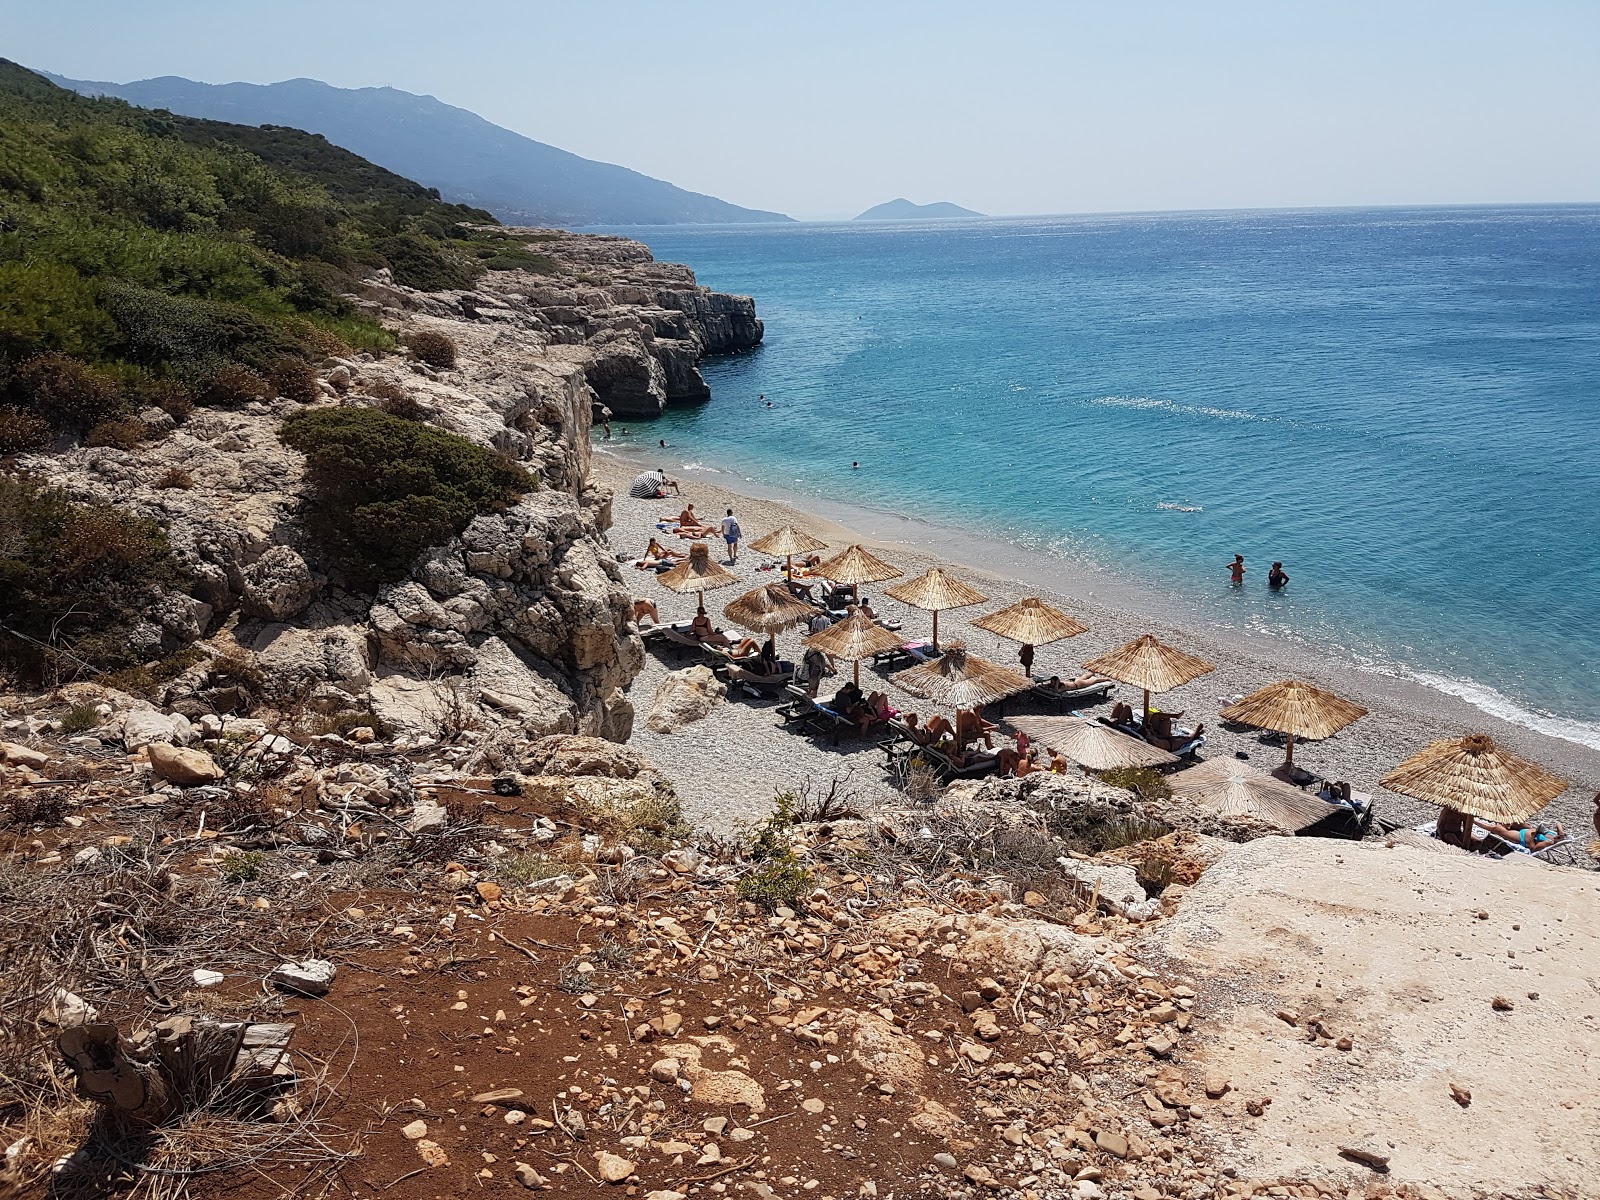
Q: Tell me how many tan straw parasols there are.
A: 13